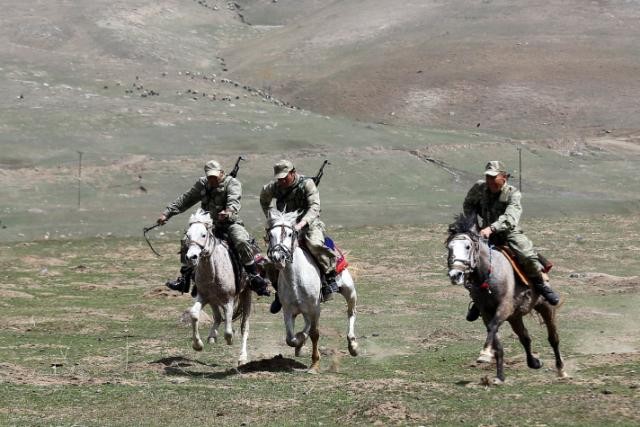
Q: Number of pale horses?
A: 2